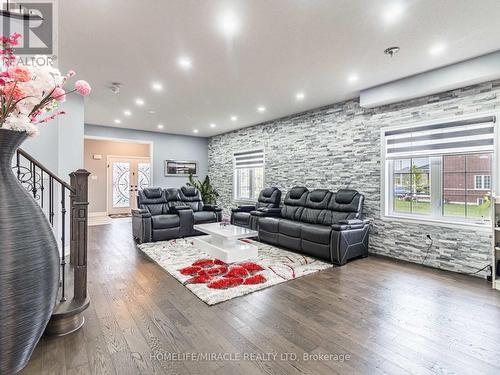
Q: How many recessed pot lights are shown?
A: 15